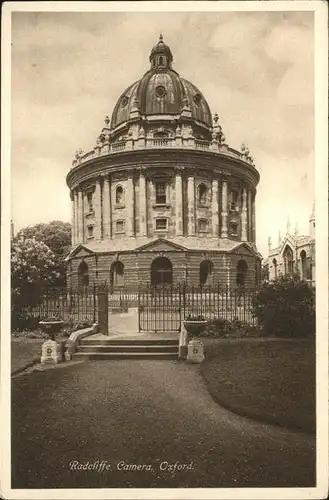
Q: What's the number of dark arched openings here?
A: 5